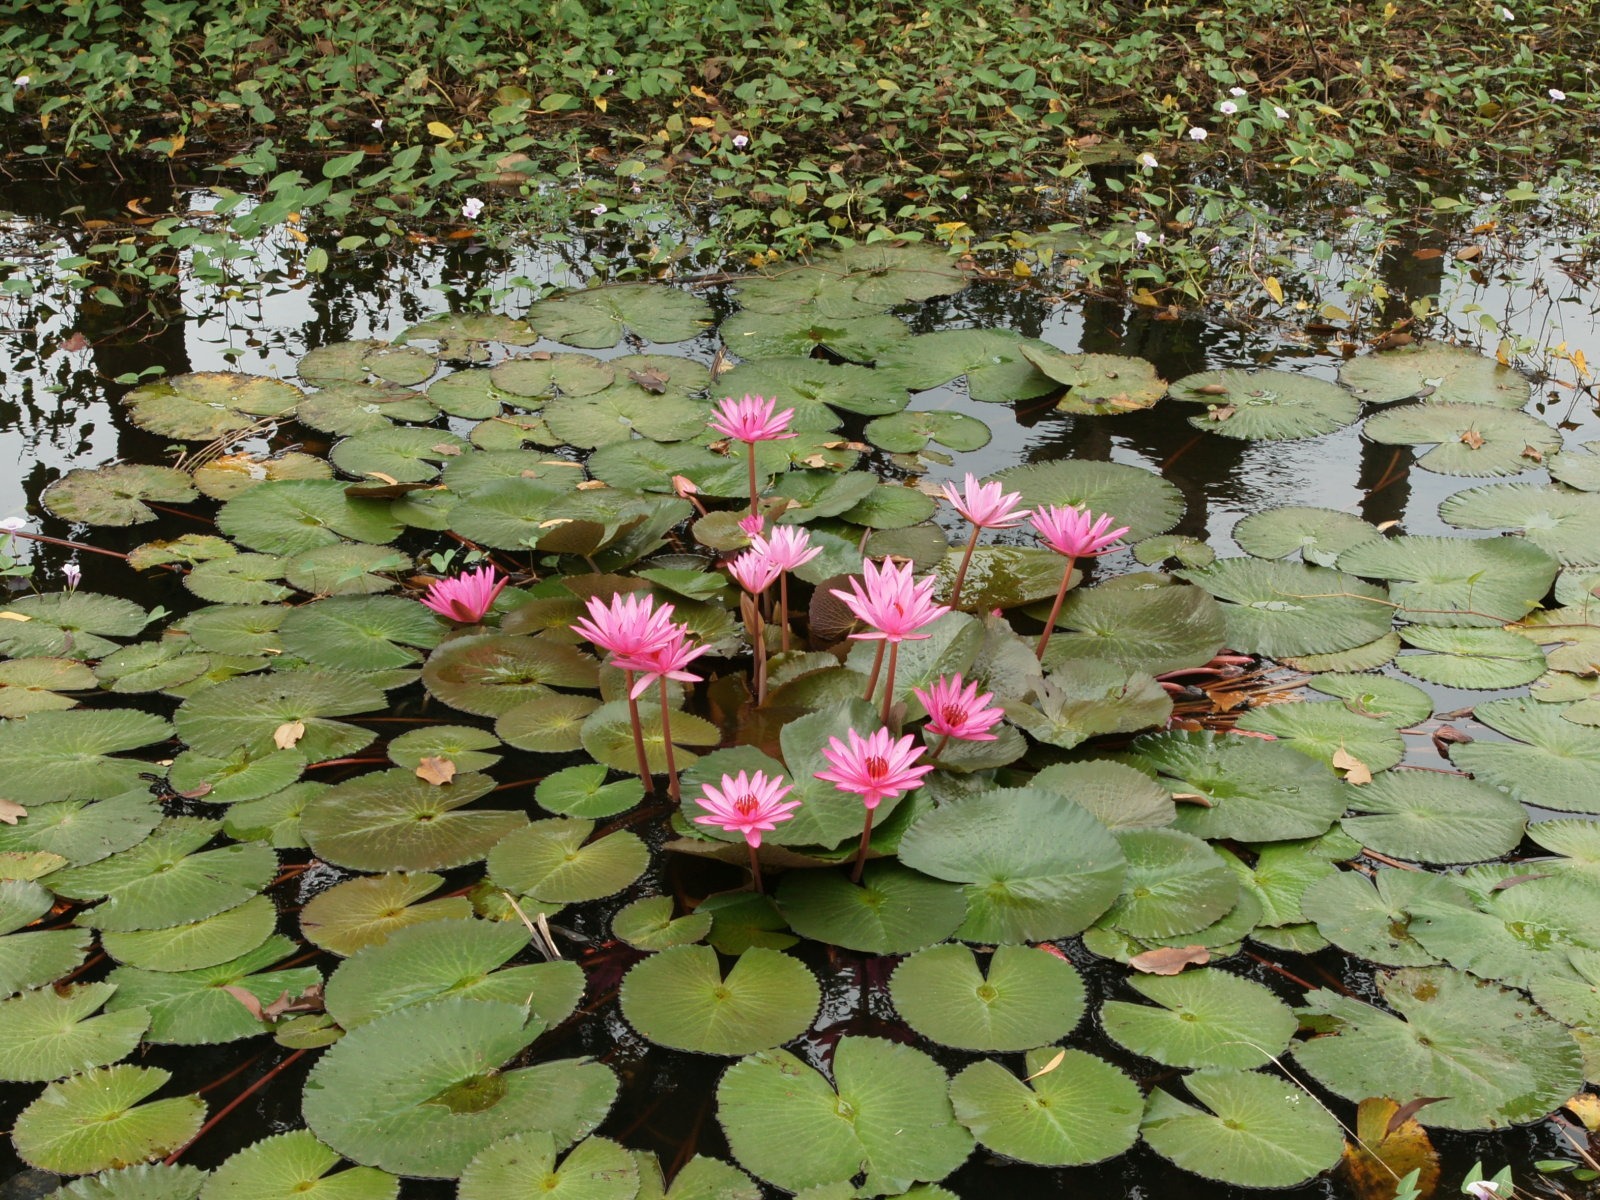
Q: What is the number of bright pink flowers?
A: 13